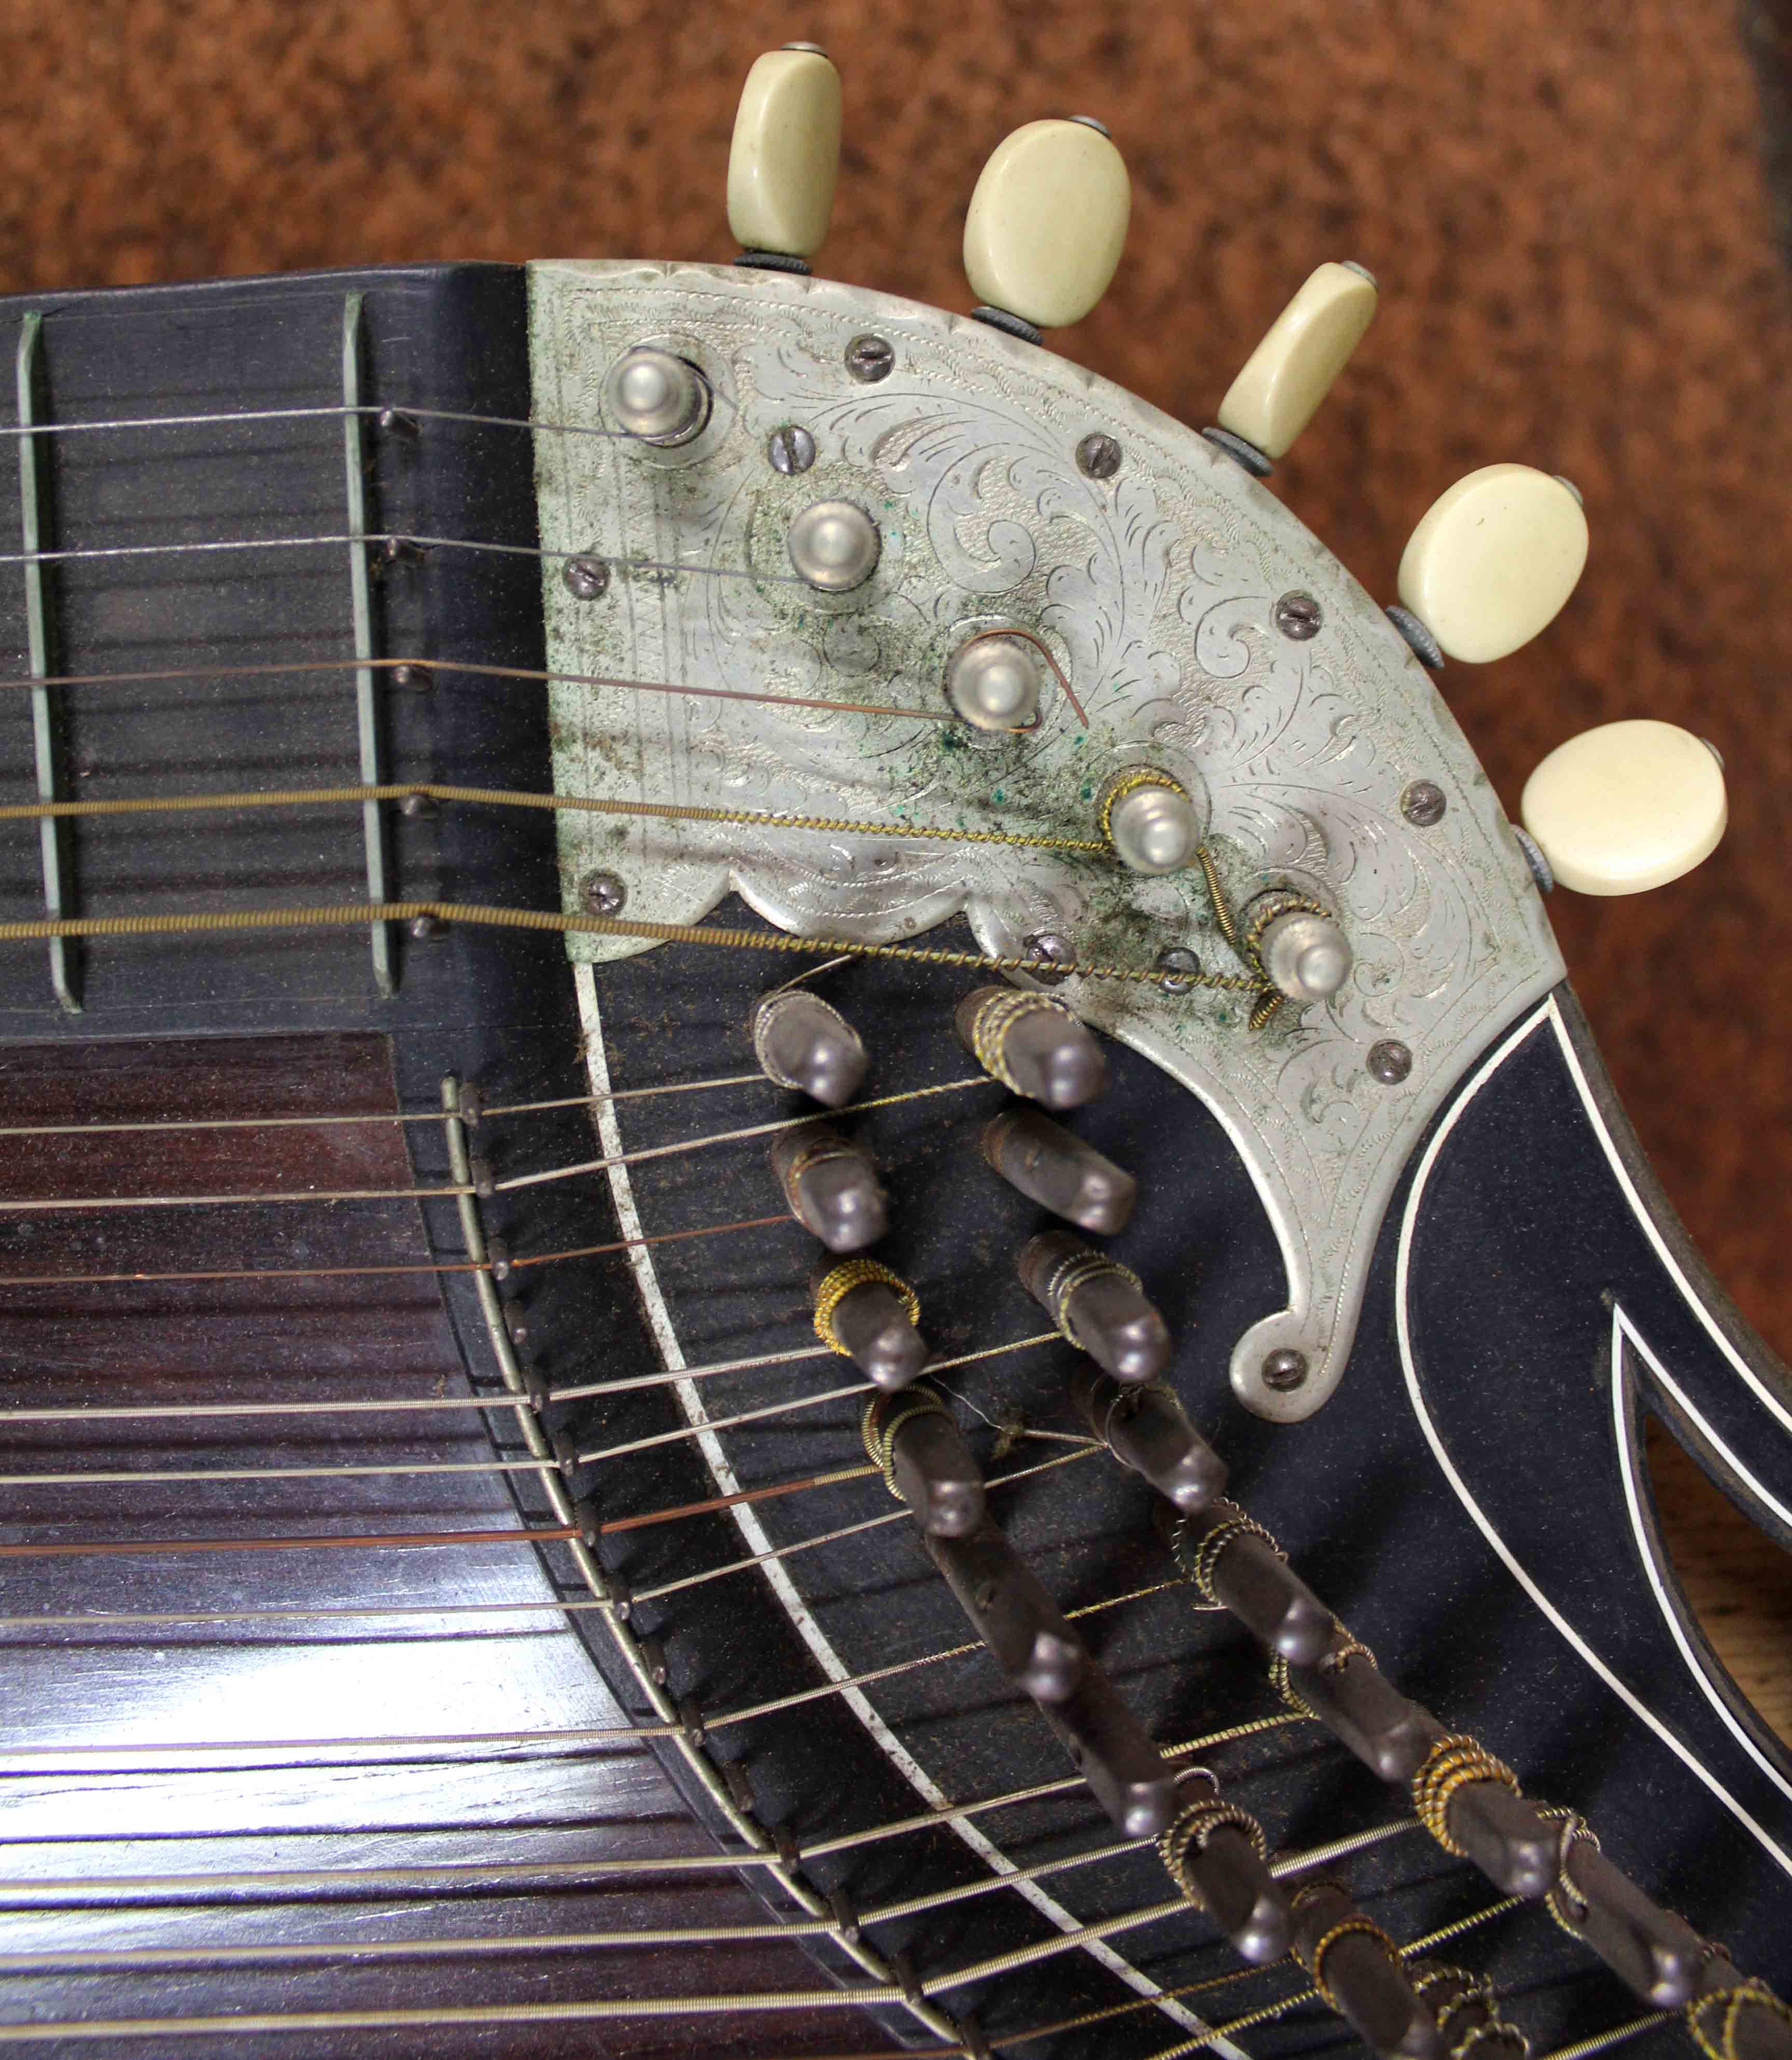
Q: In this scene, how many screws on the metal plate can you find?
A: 11